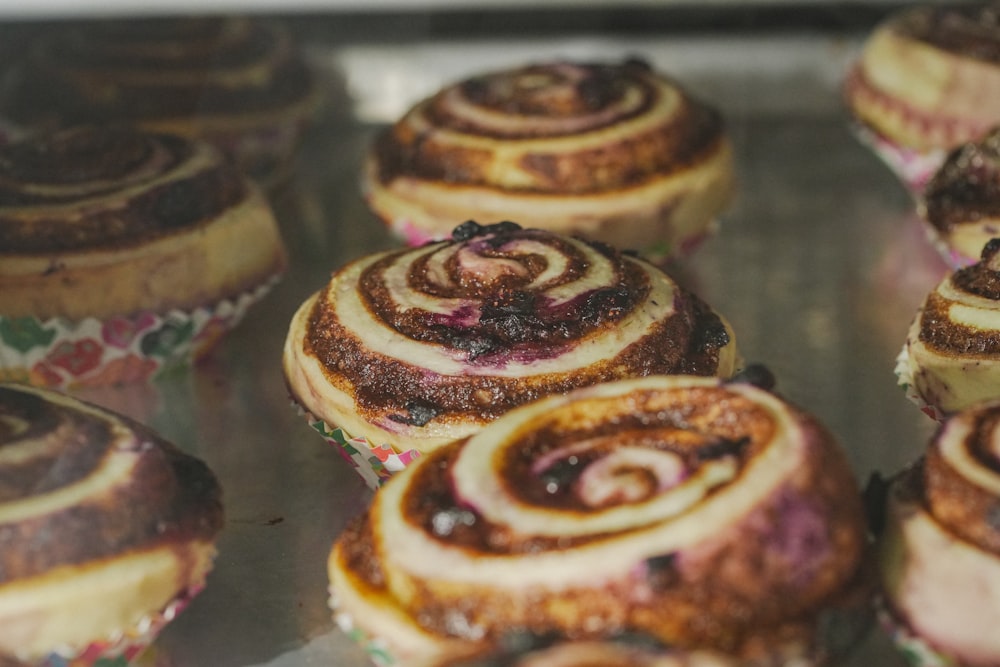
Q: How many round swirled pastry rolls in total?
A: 11